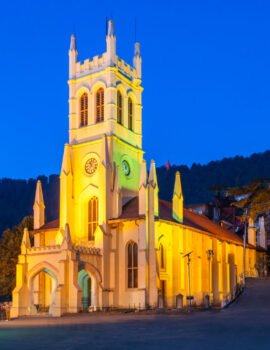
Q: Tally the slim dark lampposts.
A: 2